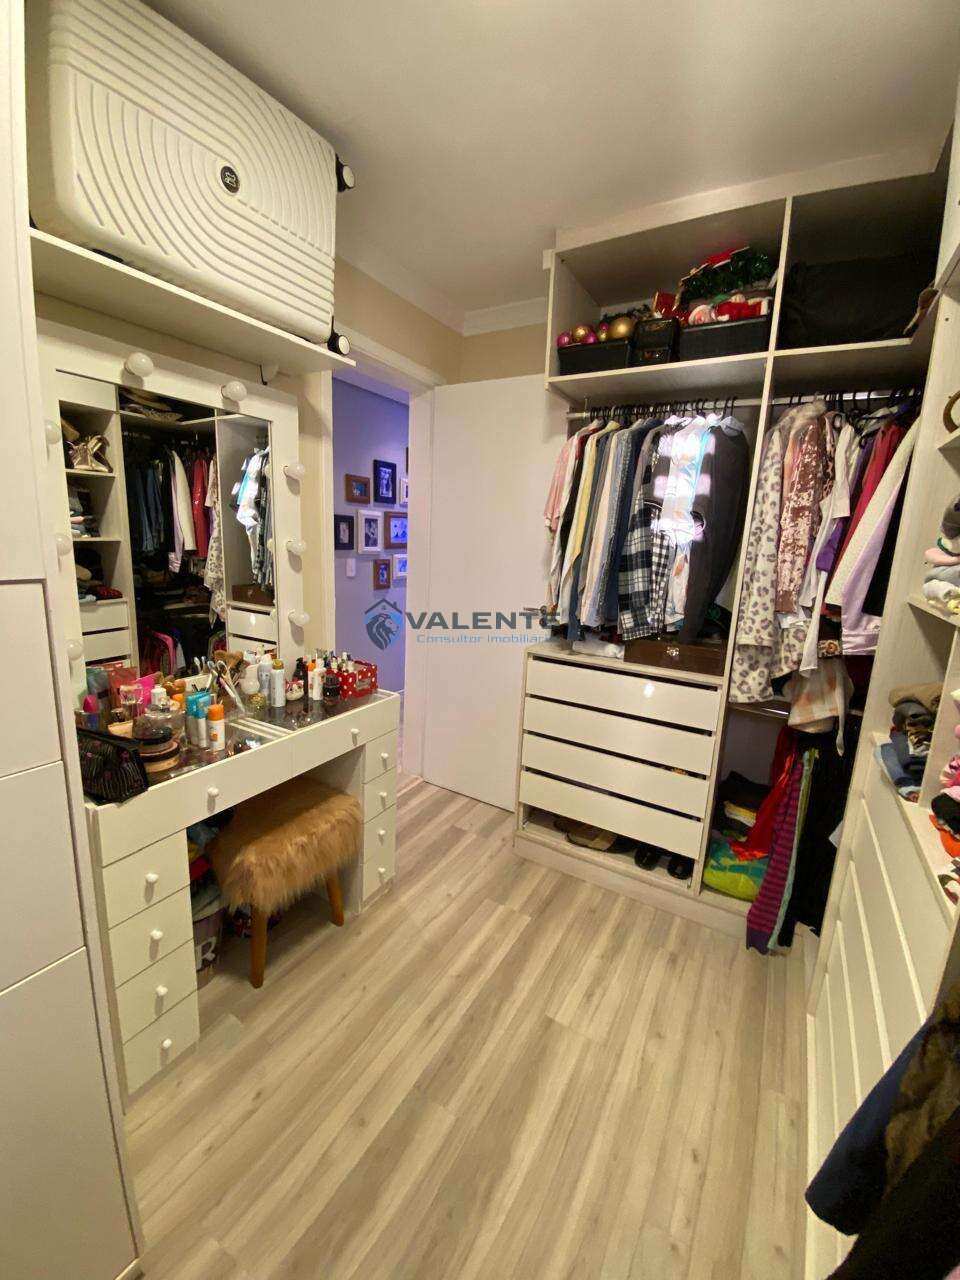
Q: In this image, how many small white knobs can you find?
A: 10